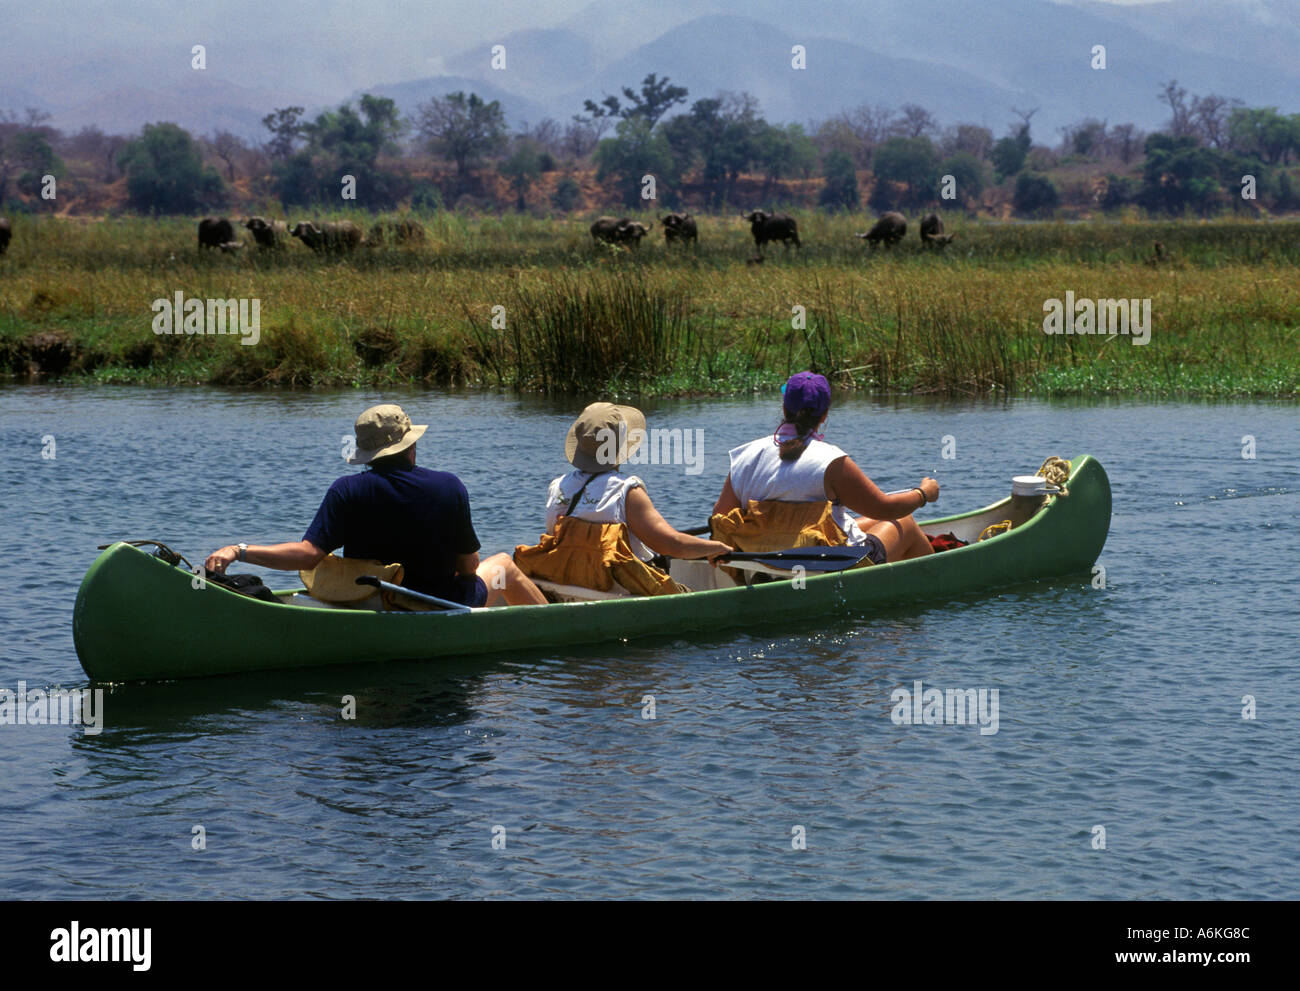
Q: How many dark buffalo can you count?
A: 10